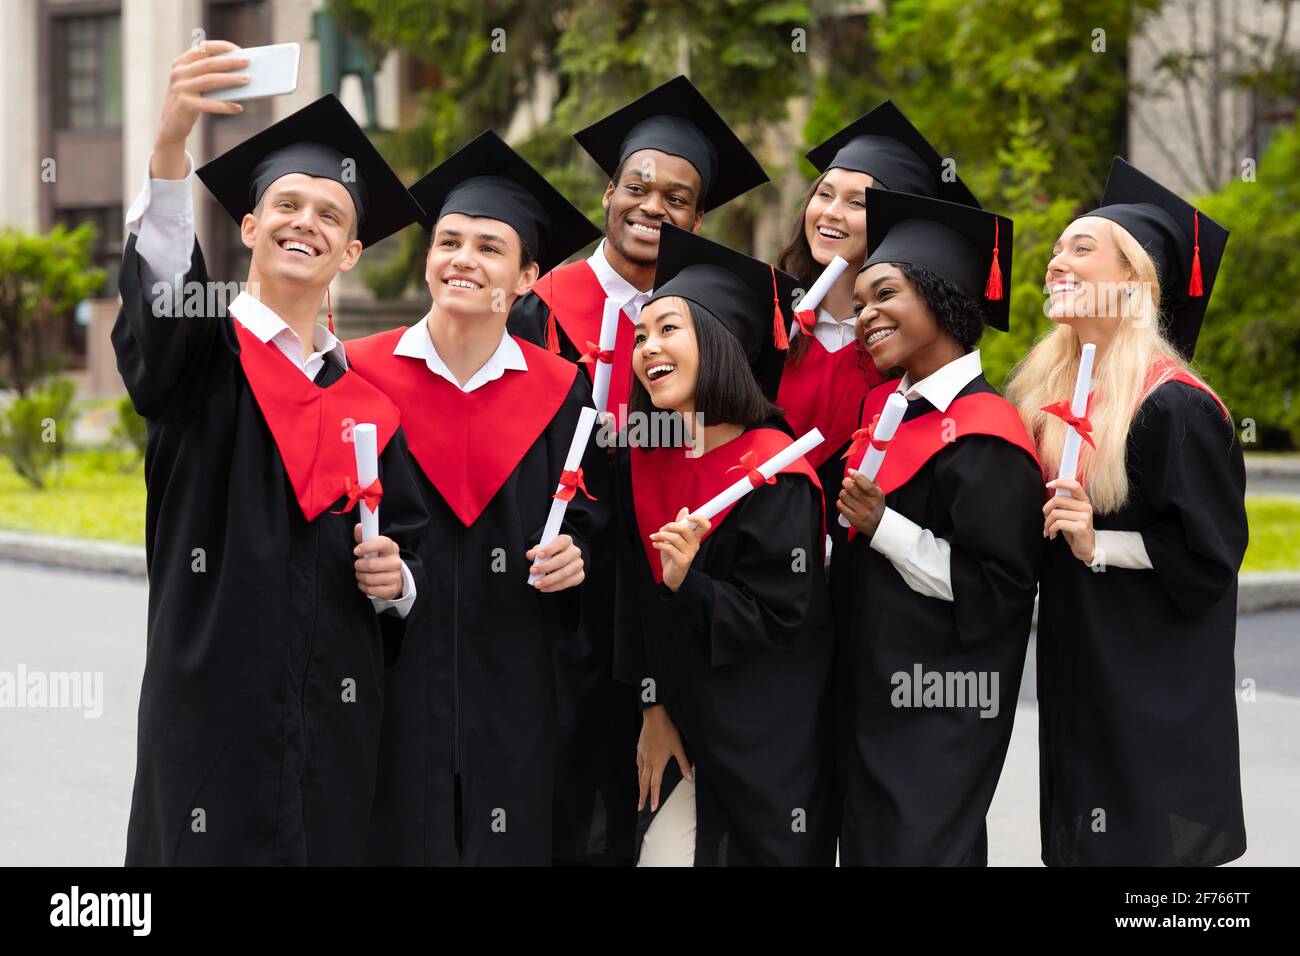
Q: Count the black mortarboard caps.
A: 7